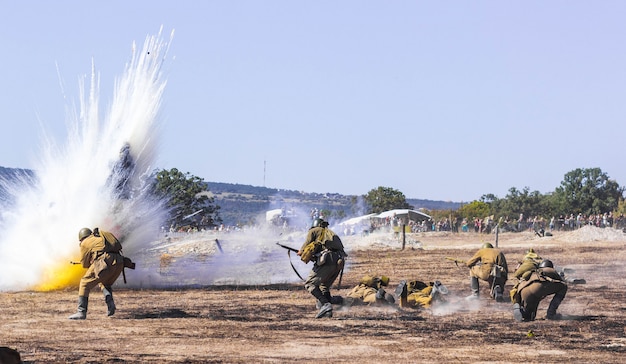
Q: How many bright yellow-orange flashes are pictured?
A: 1